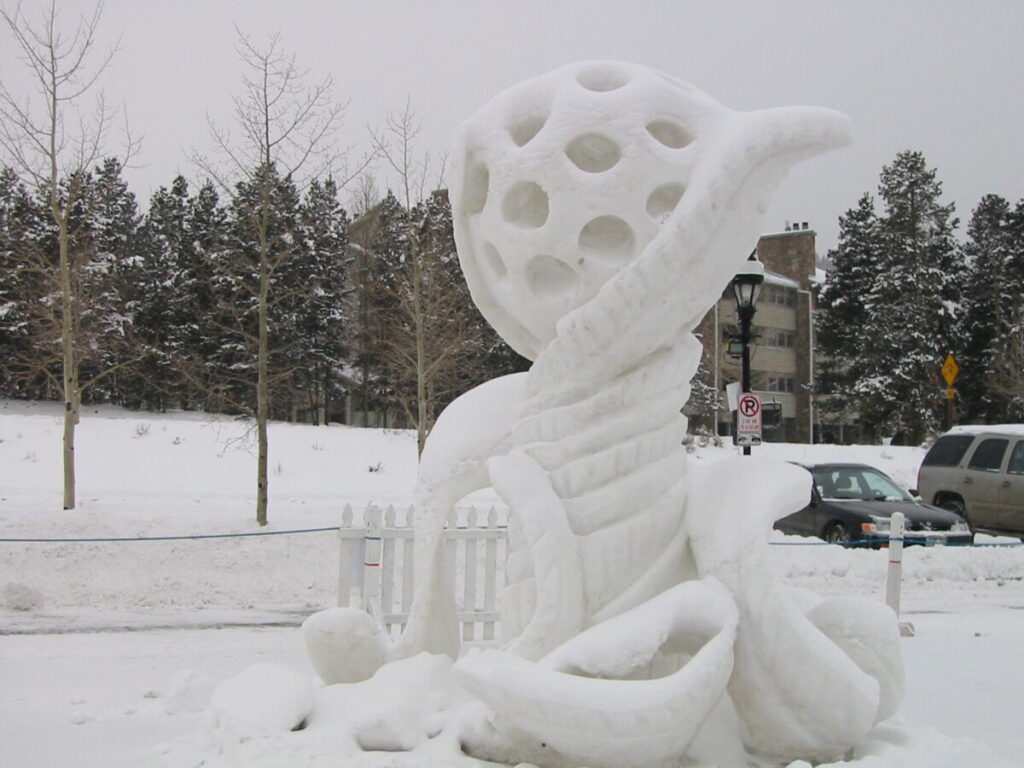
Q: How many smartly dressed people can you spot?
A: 0